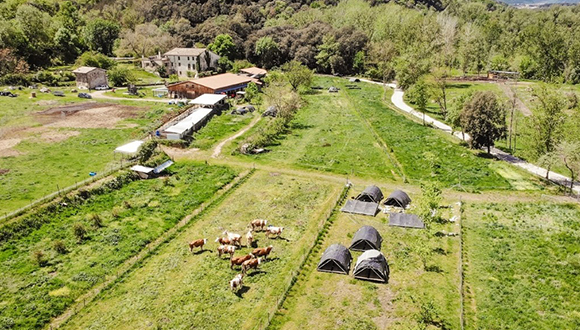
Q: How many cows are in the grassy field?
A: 11